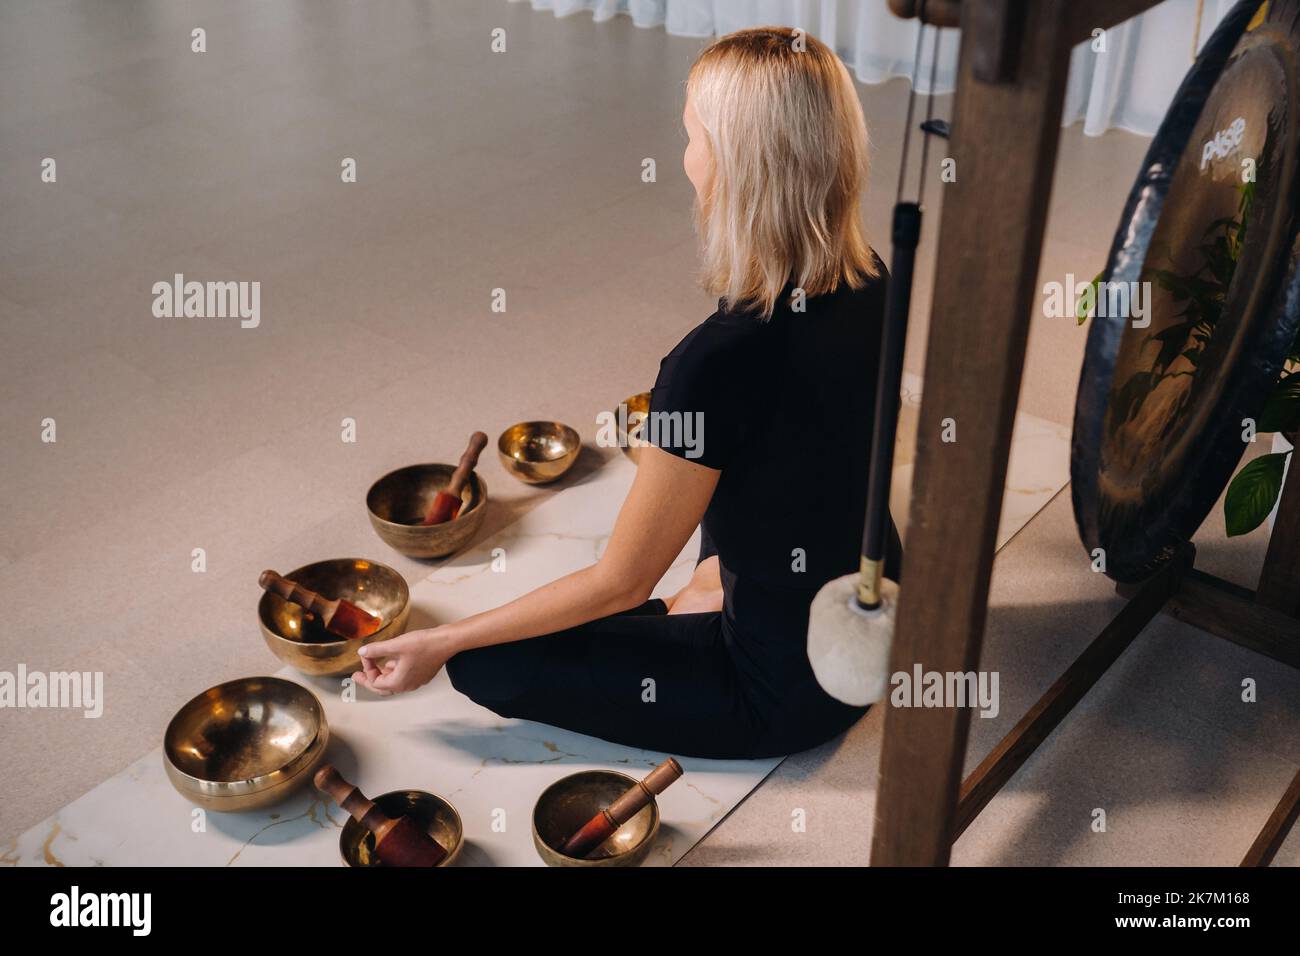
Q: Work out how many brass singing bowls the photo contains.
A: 7